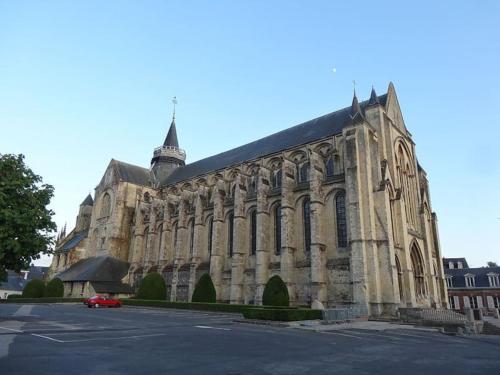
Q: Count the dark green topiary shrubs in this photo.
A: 5